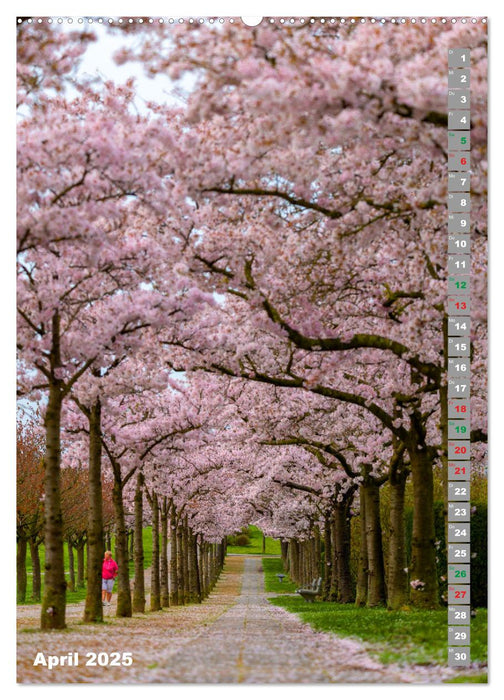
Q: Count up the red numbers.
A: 6